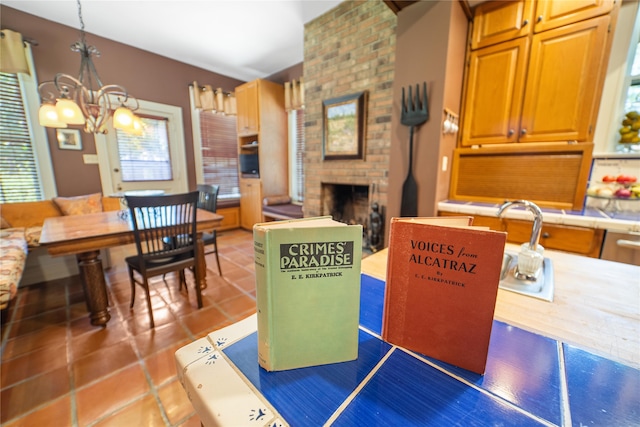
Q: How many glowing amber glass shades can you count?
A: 4